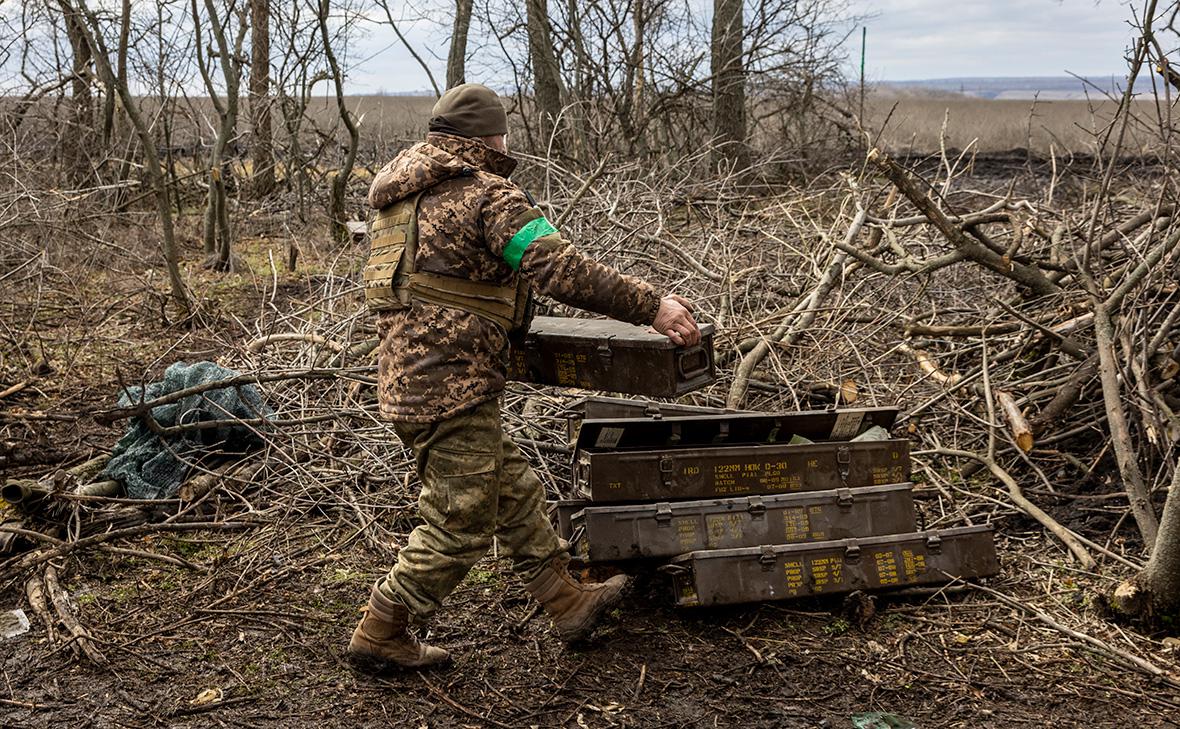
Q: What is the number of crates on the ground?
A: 5